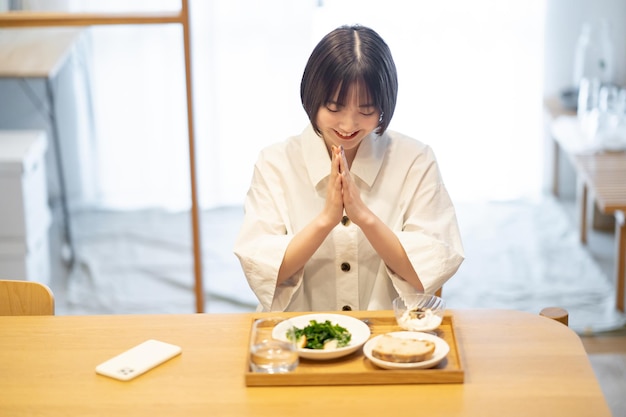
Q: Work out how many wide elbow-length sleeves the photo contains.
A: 2